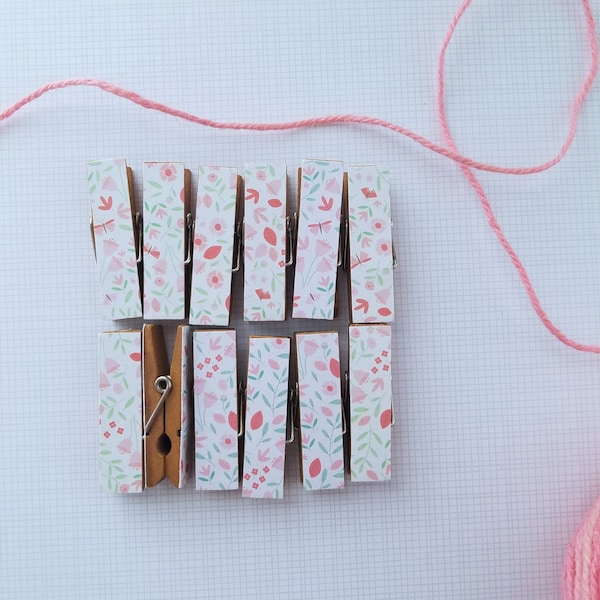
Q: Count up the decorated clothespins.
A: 12